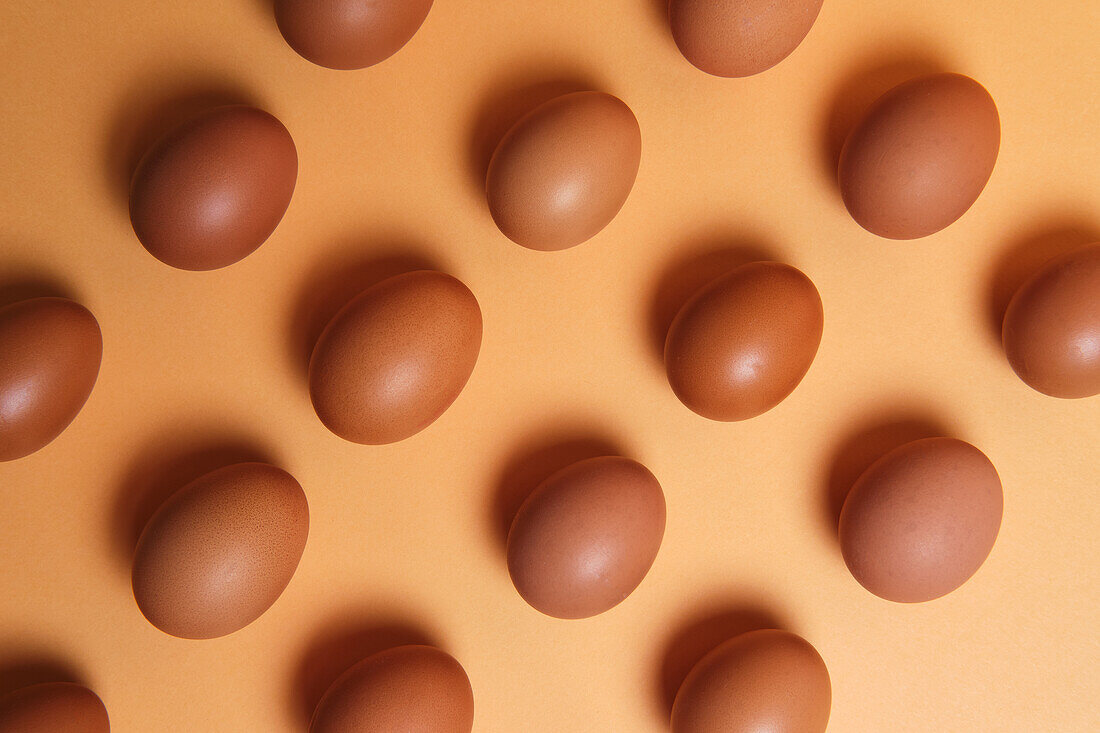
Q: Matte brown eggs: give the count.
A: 15